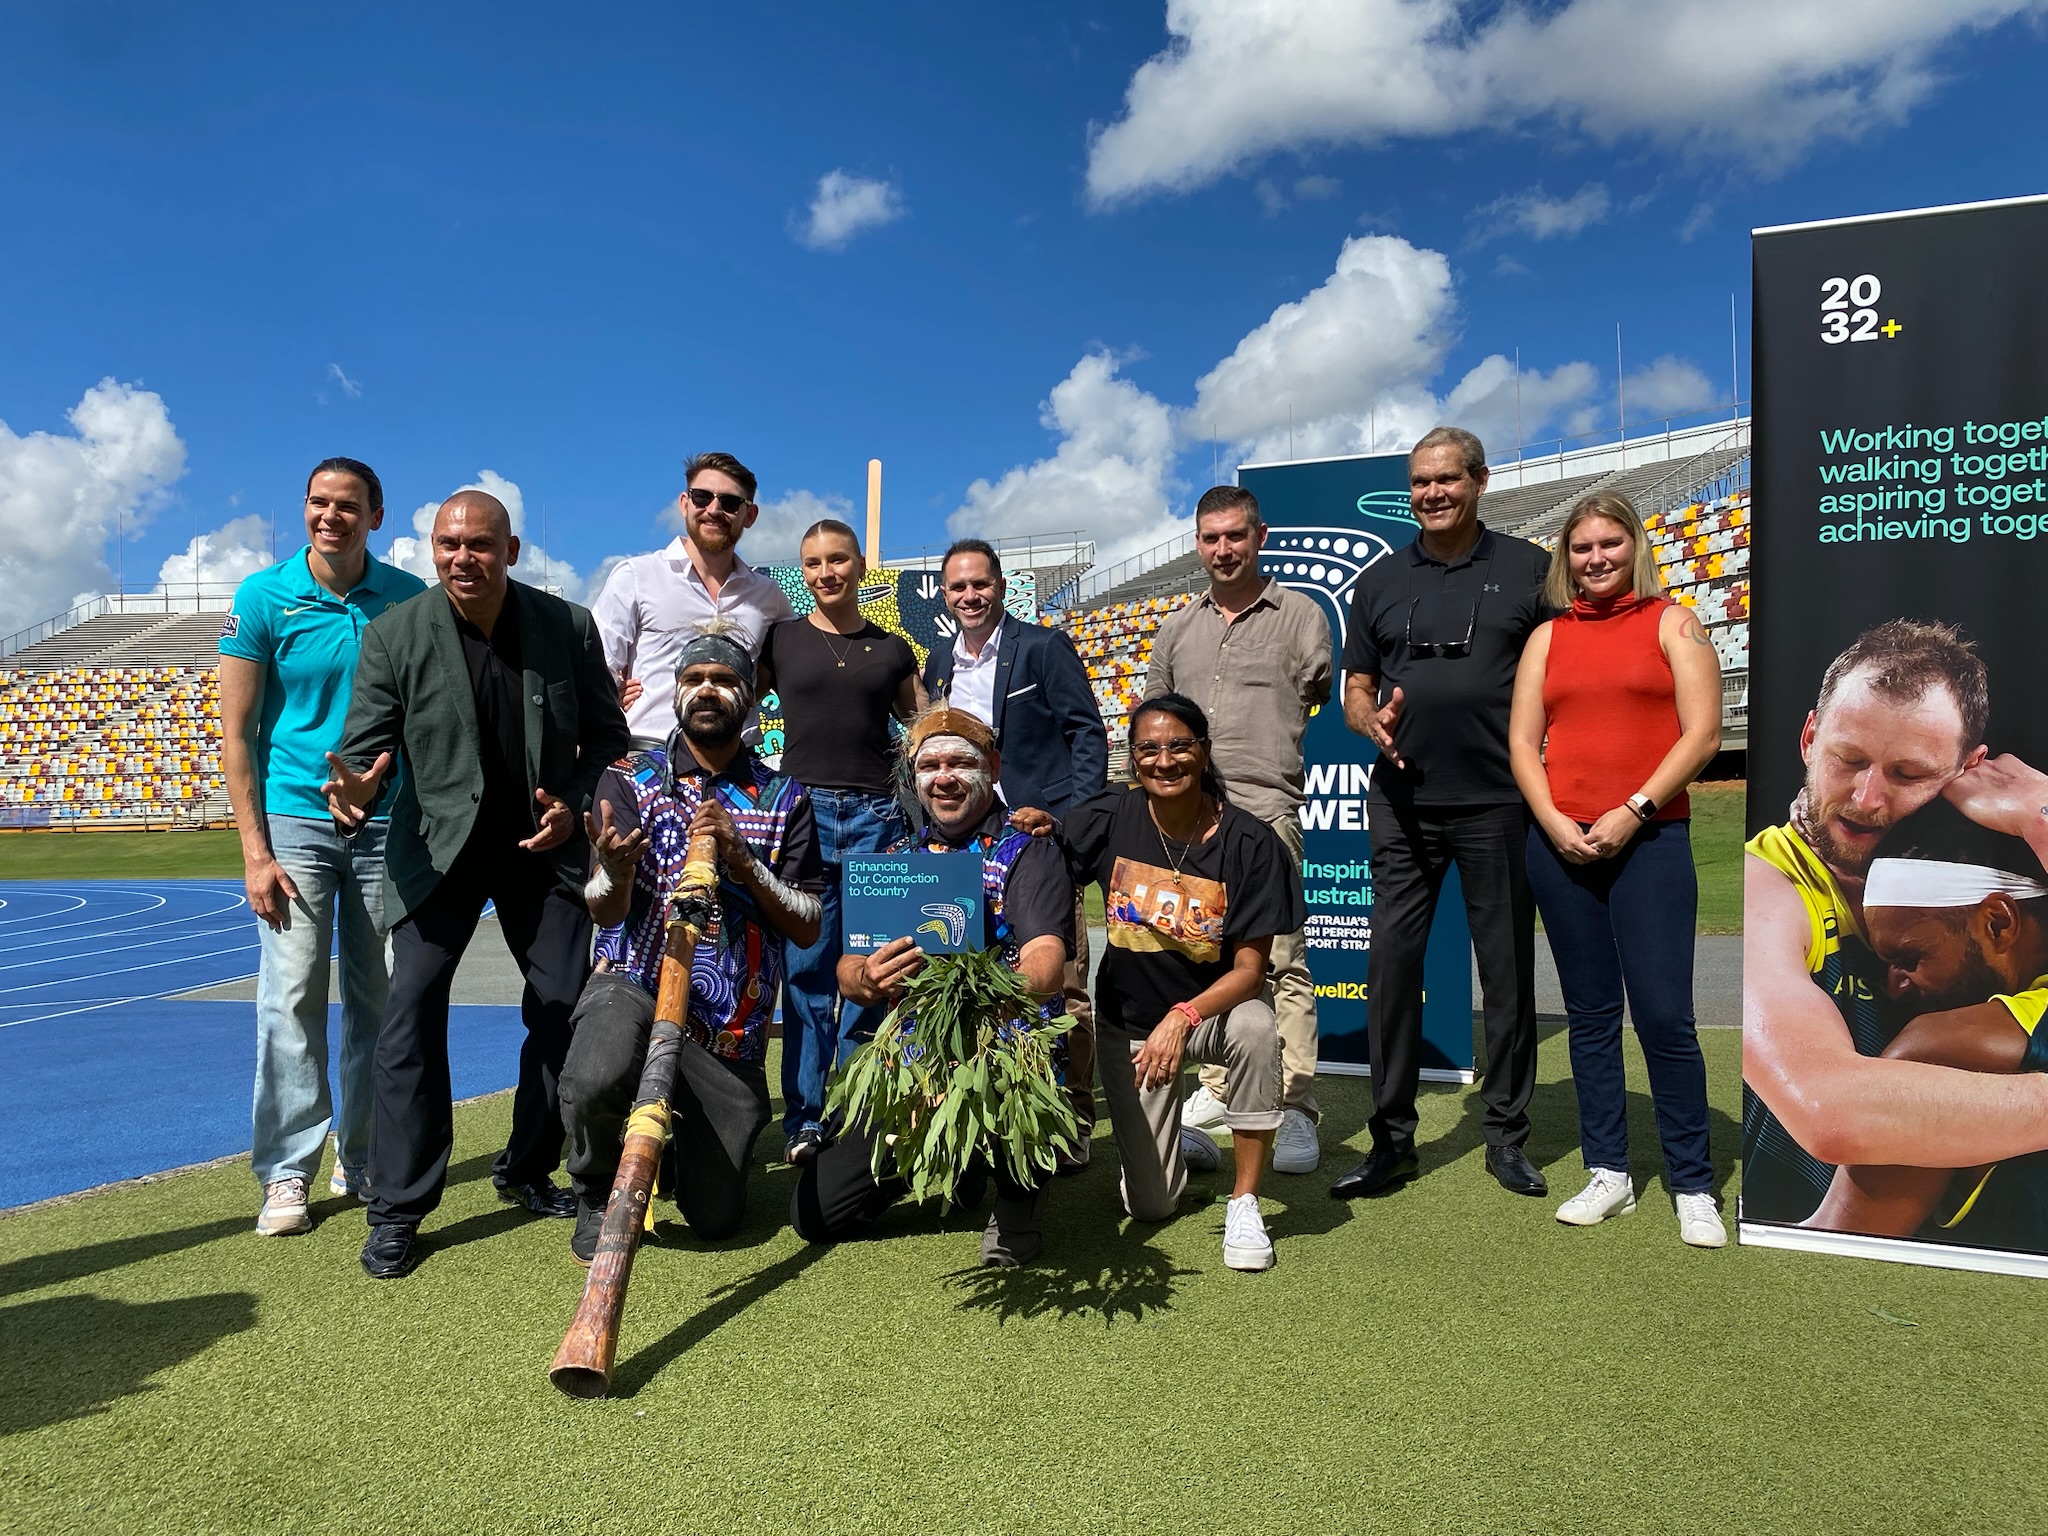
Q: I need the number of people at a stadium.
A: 11